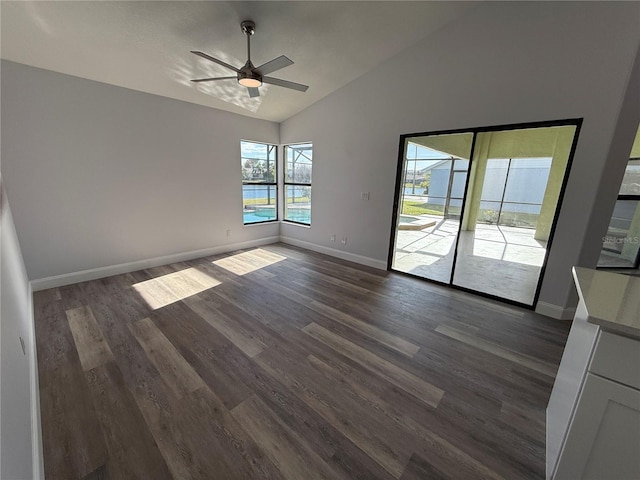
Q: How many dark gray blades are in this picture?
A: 5